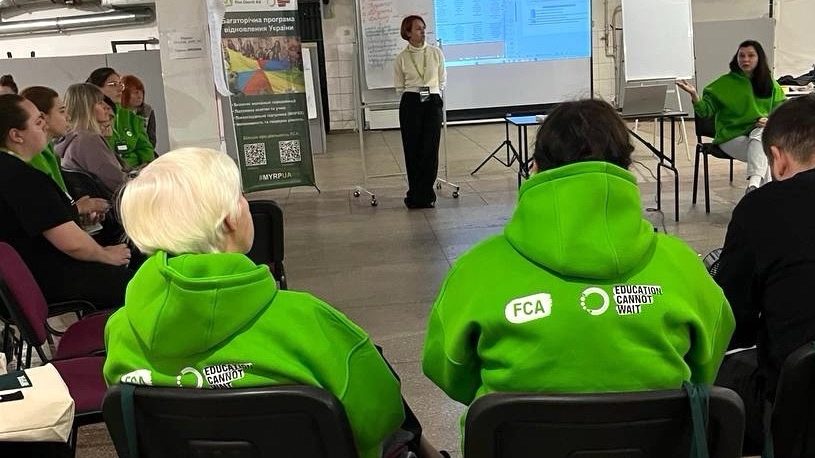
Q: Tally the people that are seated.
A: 10